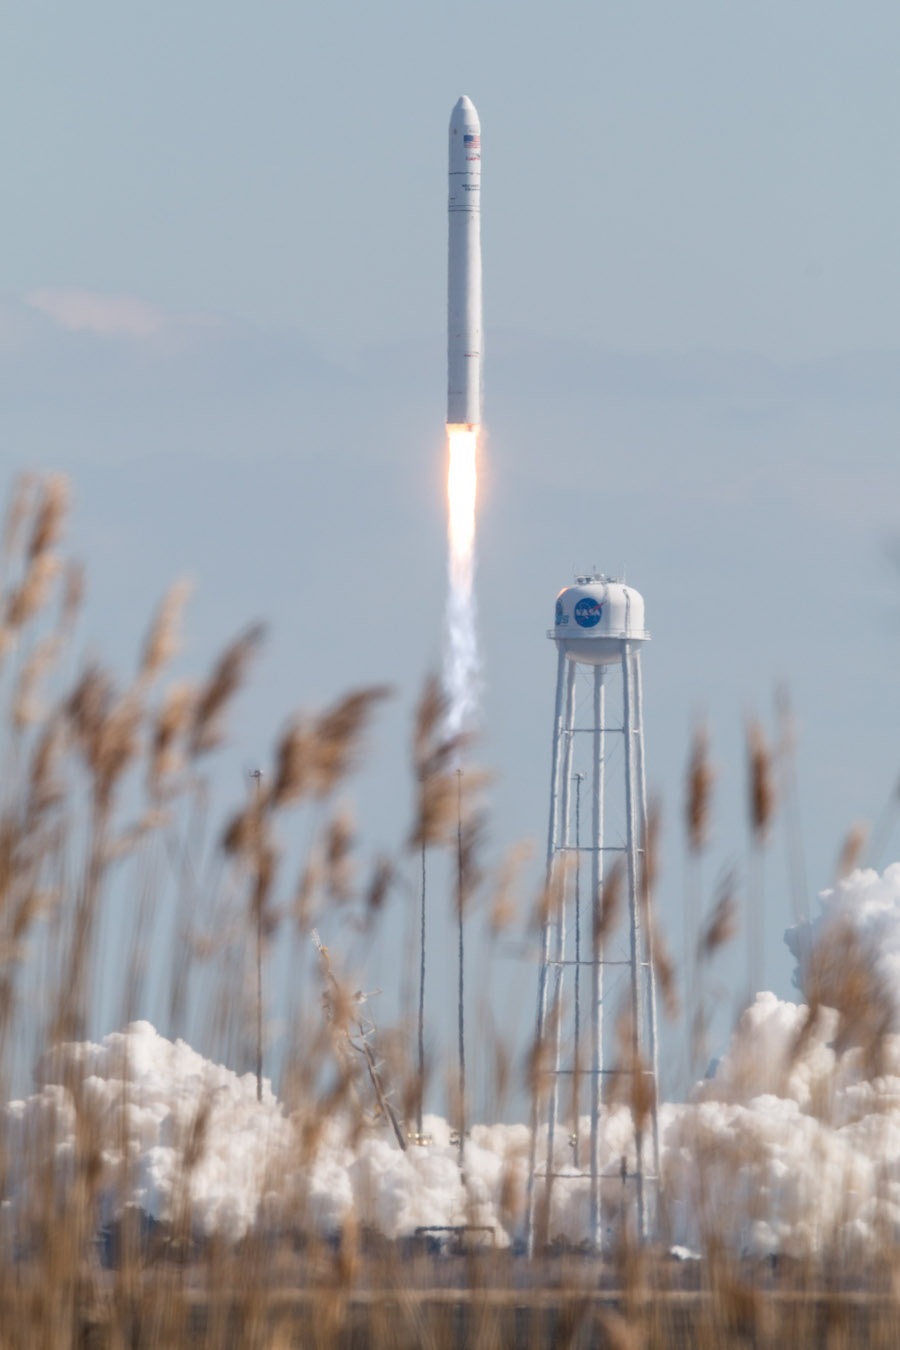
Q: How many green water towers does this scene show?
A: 0